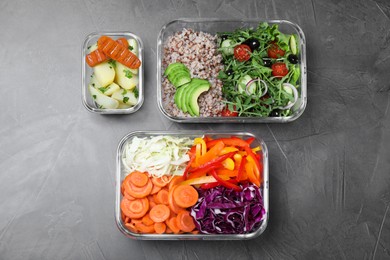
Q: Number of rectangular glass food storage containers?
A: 3